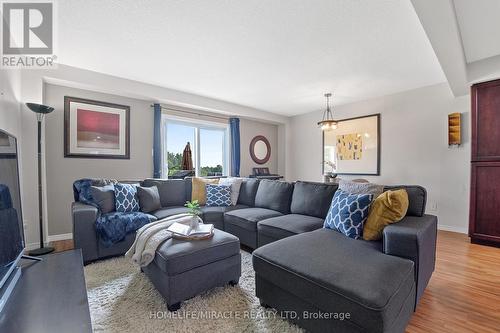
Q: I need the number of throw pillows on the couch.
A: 9